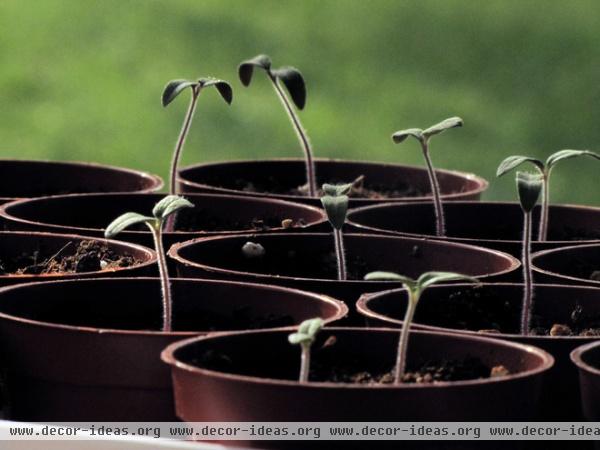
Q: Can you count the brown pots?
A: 11